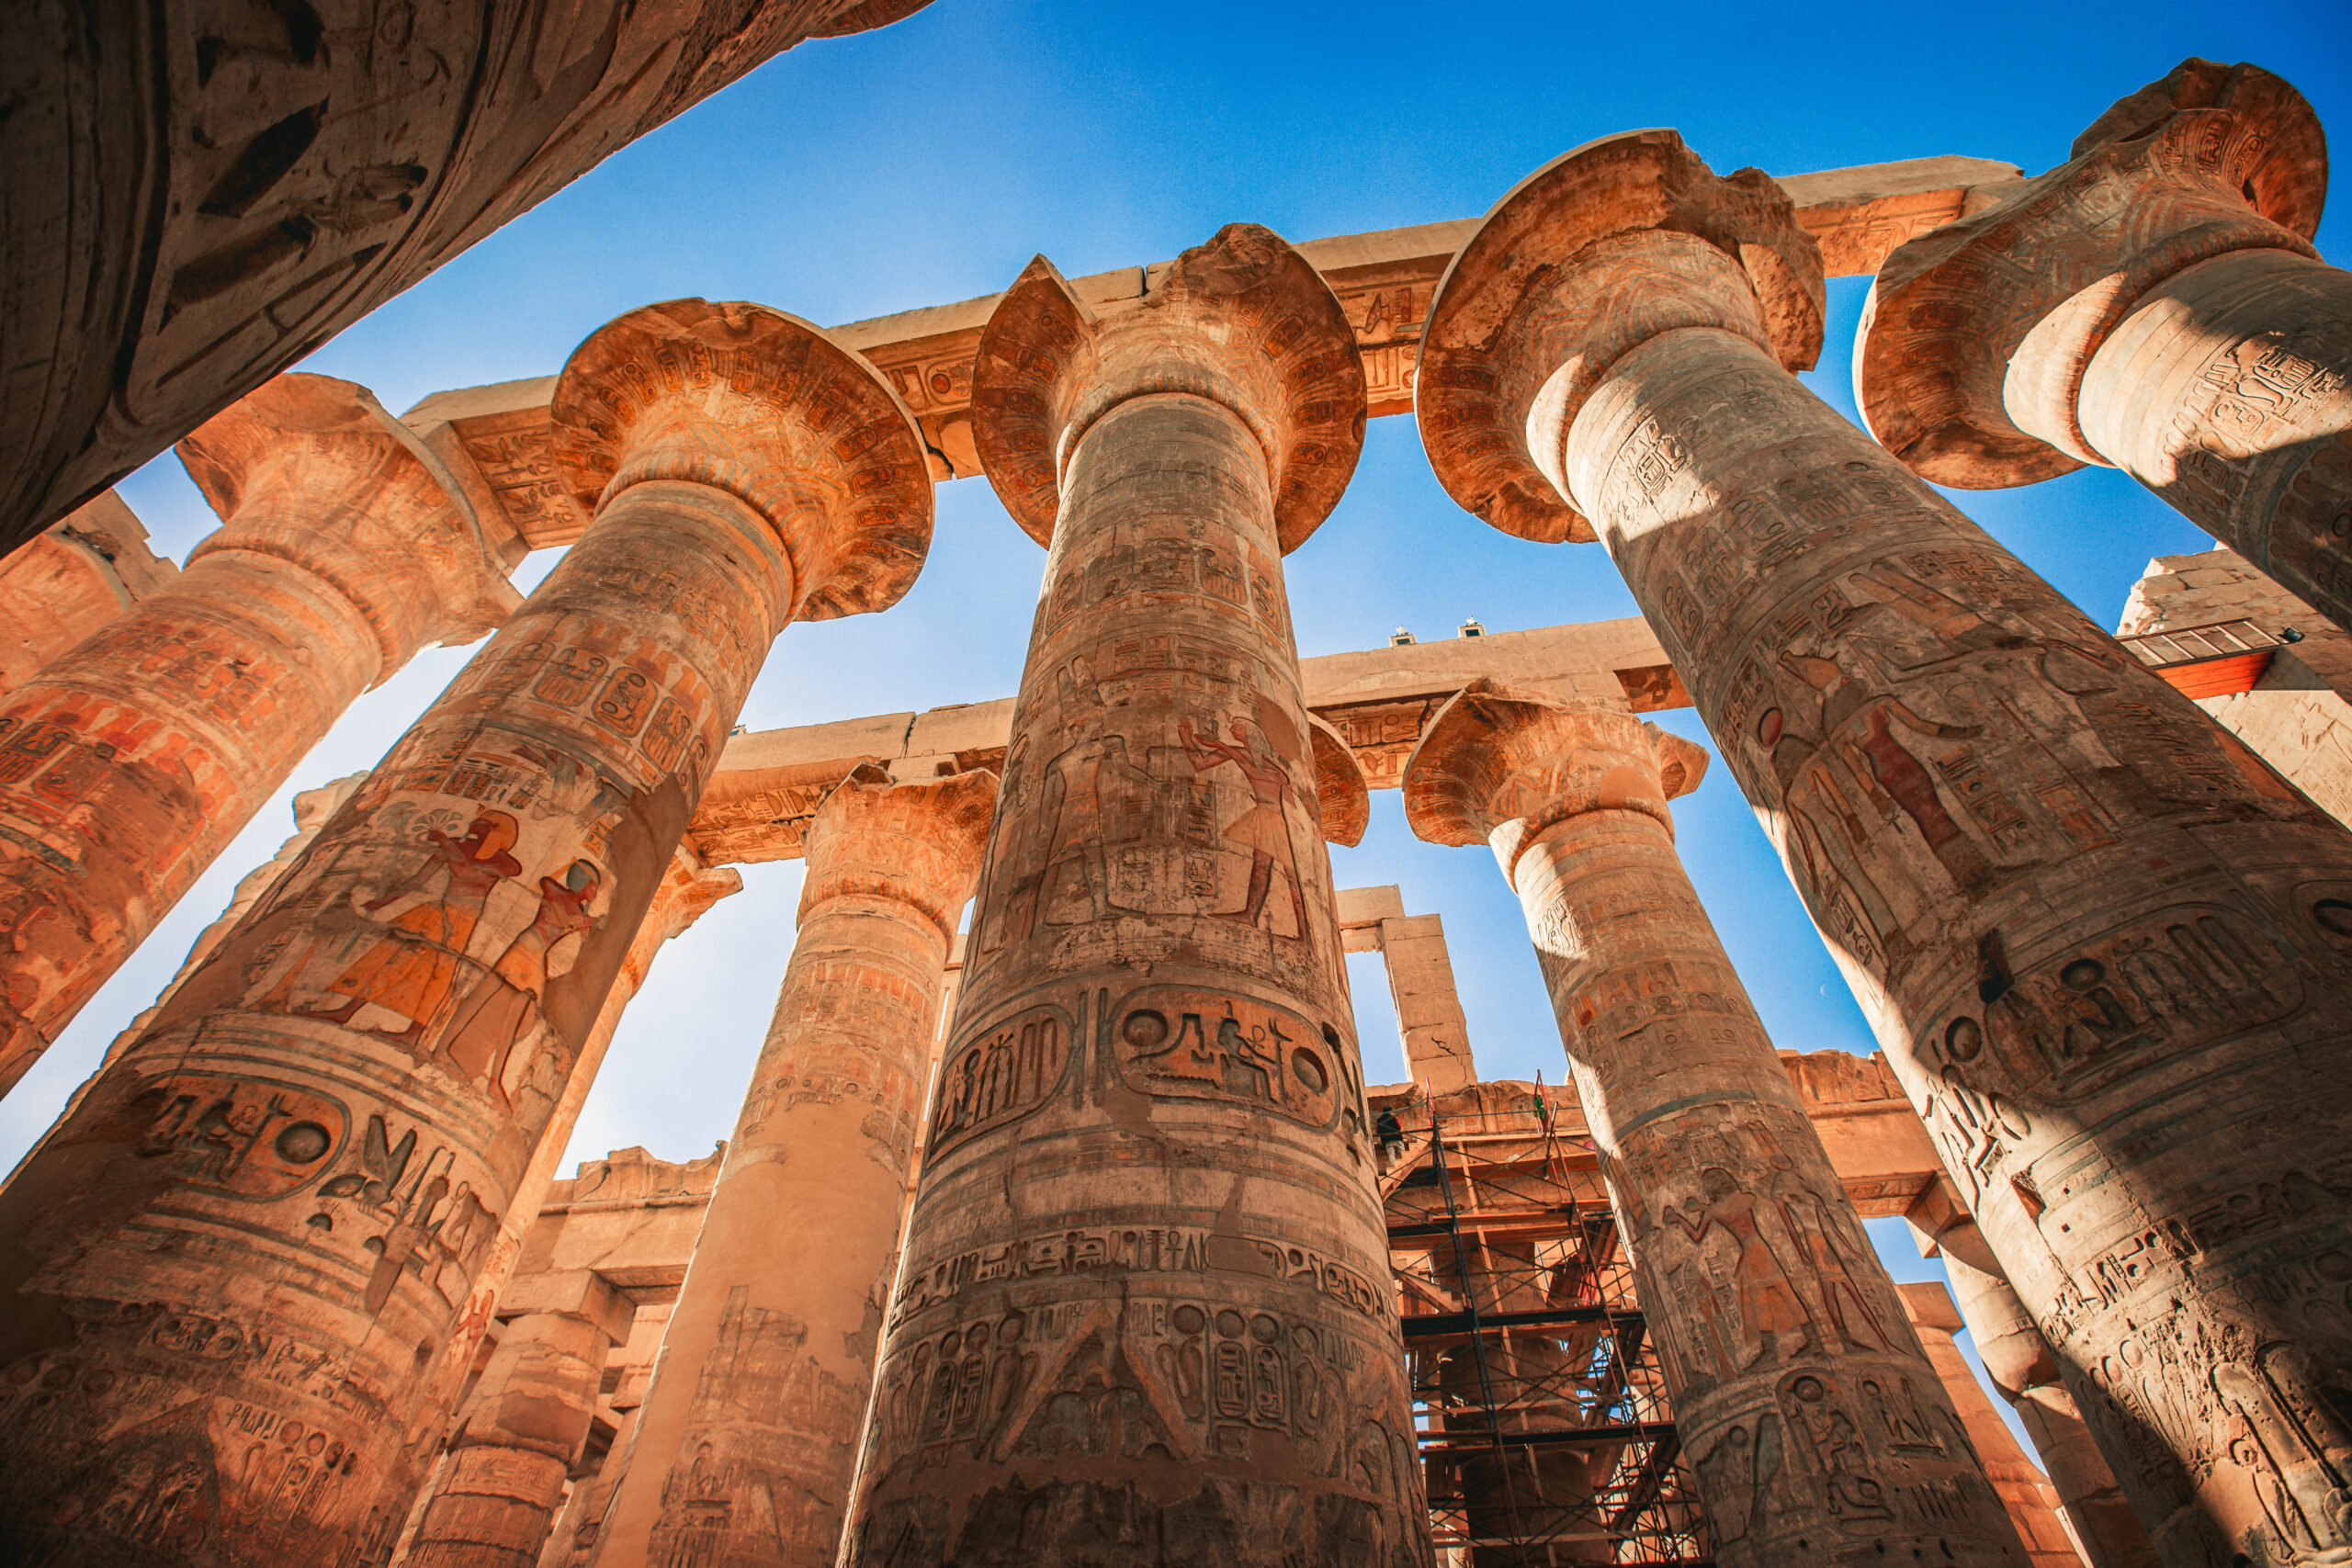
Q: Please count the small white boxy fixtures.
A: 2